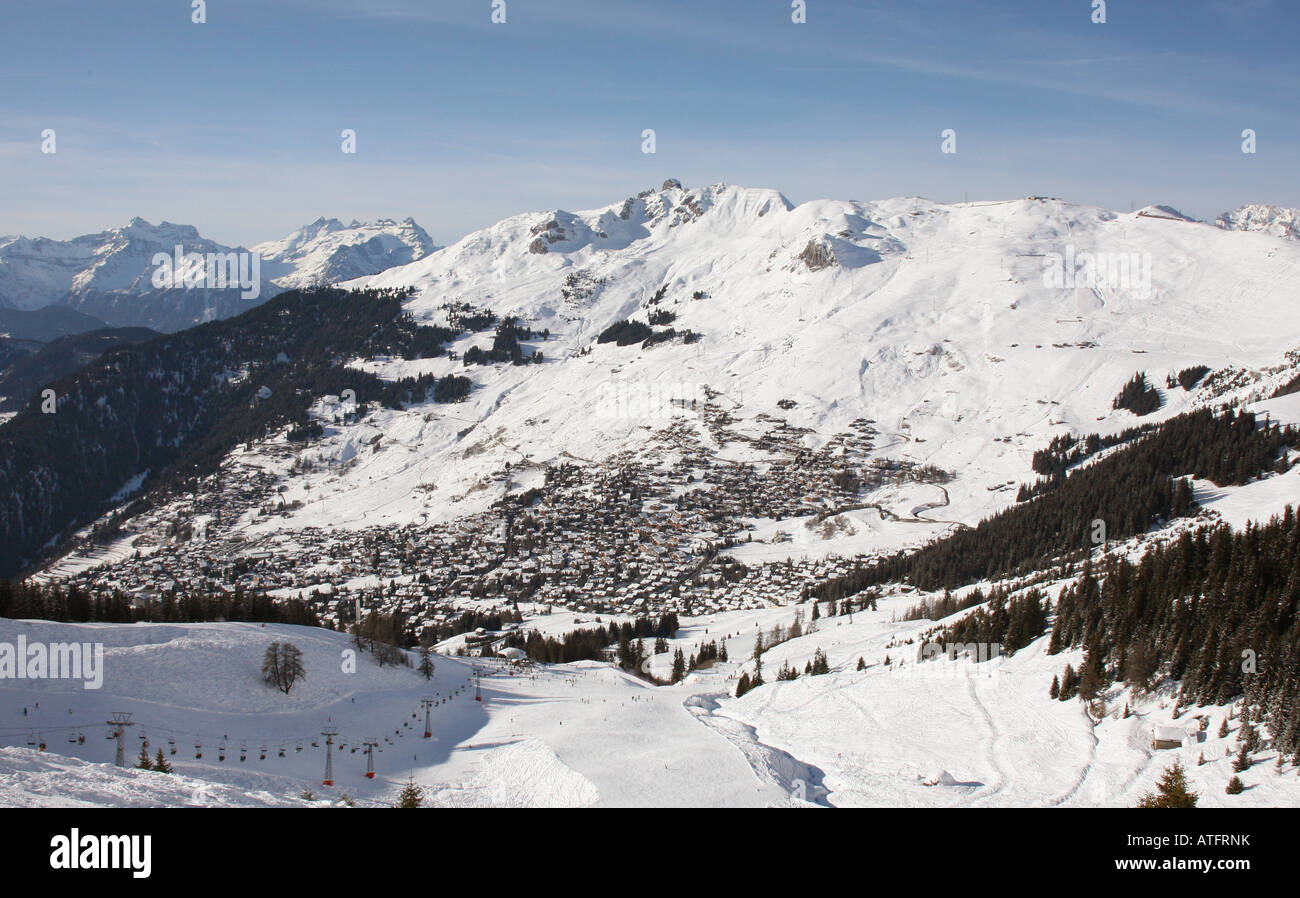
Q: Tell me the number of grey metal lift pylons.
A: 5